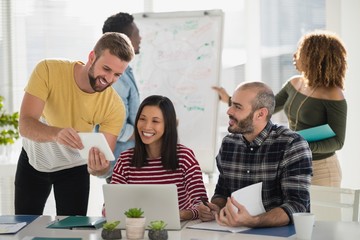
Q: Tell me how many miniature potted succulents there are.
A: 3